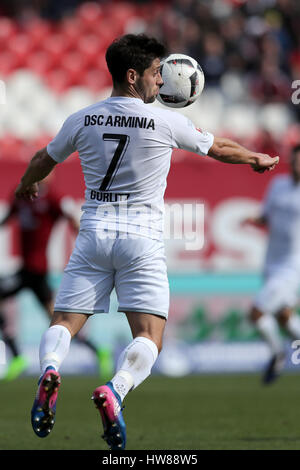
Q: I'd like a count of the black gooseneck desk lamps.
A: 0